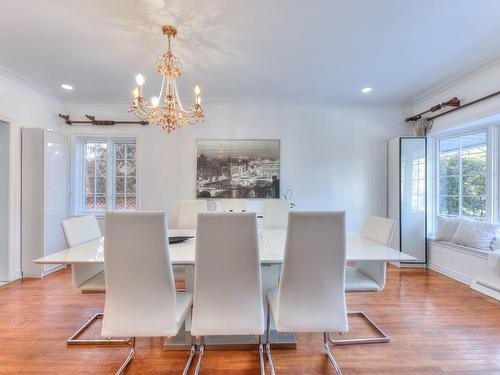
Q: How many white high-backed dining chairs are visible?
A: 7